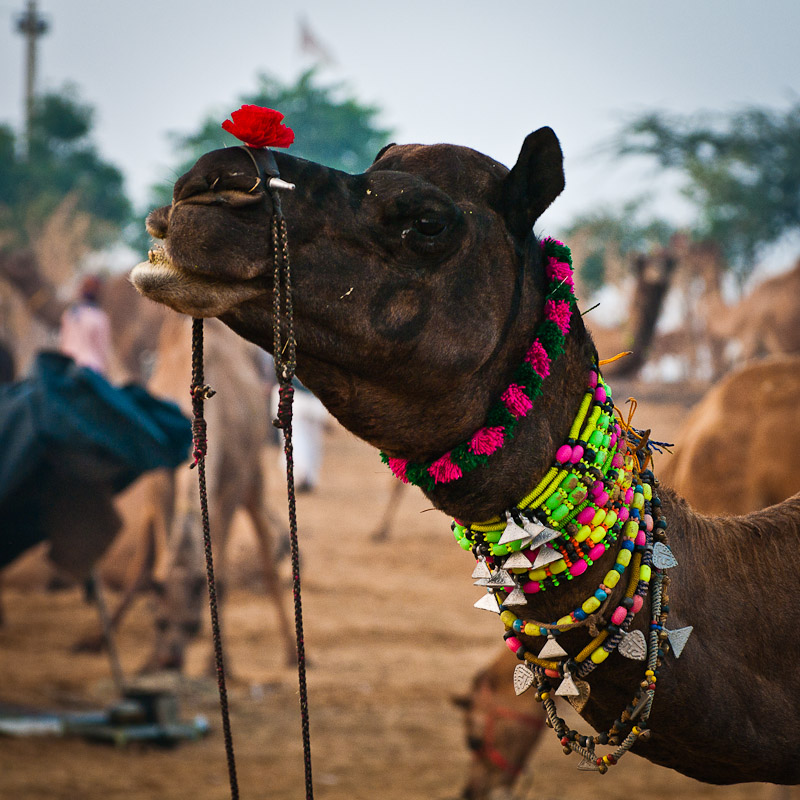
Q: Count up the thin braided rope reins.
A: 2